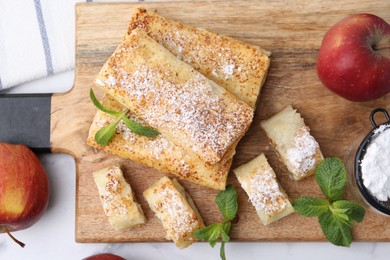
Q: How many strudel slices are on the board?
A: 4